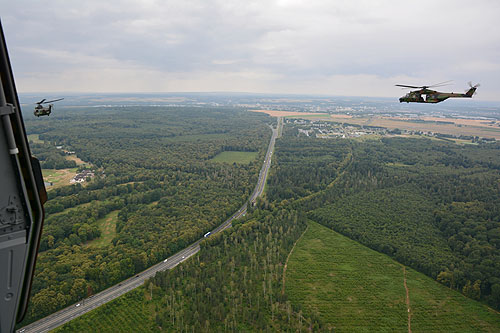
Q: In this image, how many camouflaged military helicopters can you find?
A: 2